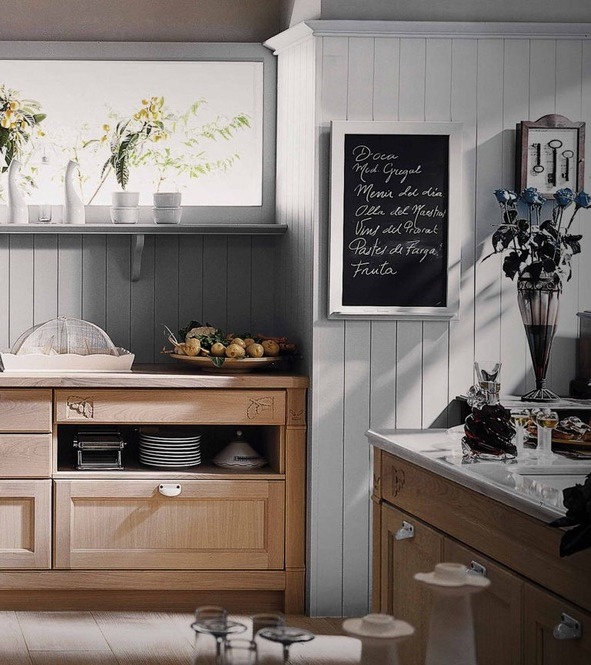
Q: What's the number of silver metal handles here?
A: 4